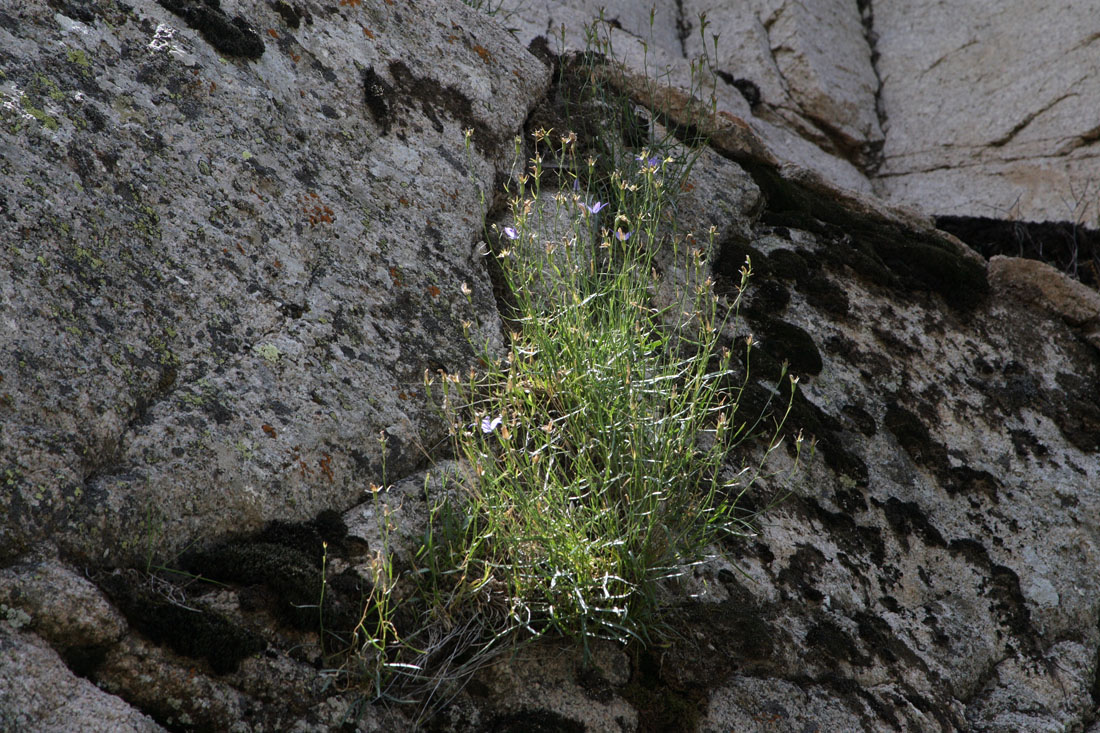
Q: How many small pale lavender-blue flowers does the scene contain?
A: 5